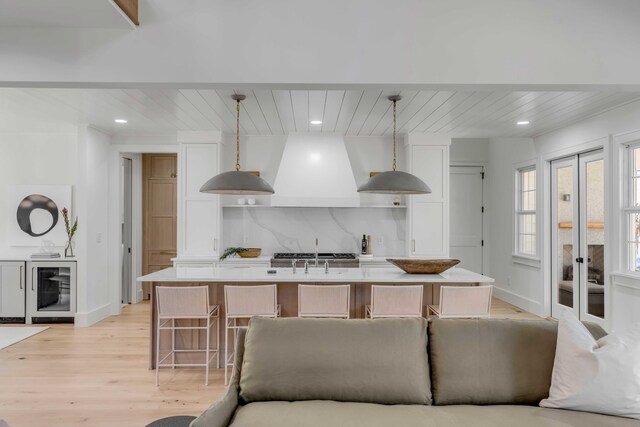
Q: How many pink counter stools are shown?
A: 5